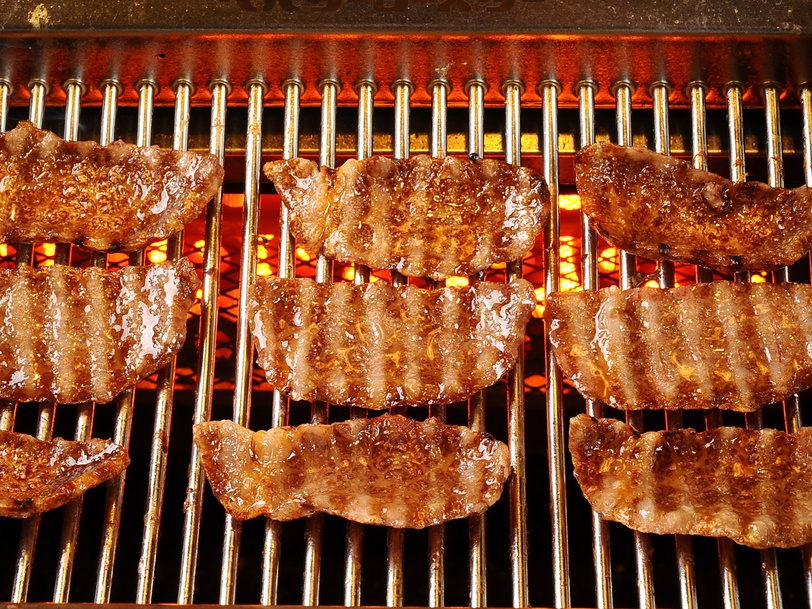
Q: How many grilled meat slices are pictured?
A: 9